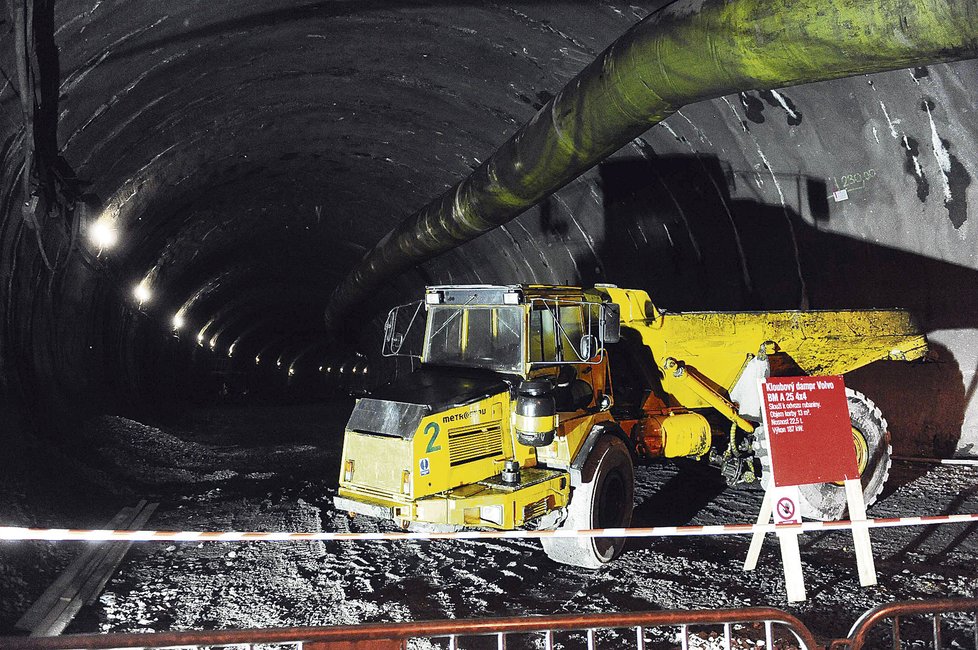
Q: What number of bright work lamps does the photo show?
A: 14